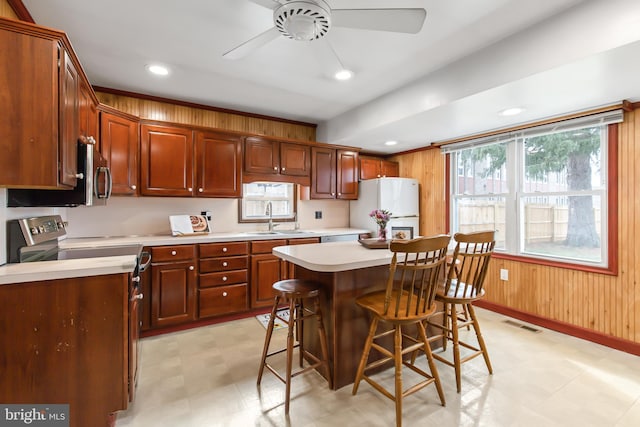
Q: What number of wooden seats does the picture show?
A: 3